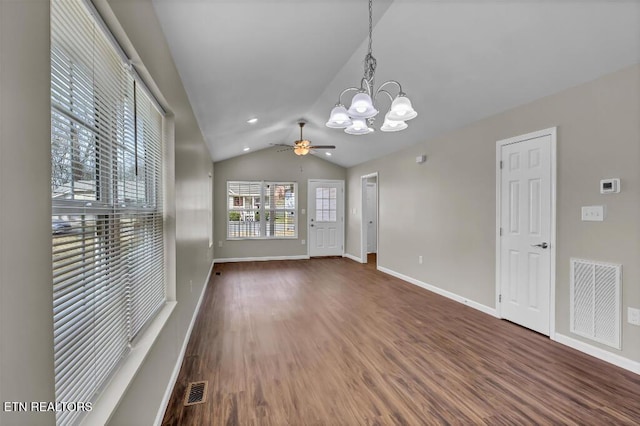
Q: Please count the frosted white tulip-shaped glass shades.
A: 5